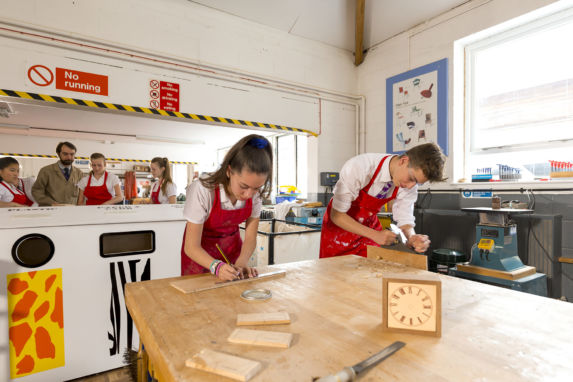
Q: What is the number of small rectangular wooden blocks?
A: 3